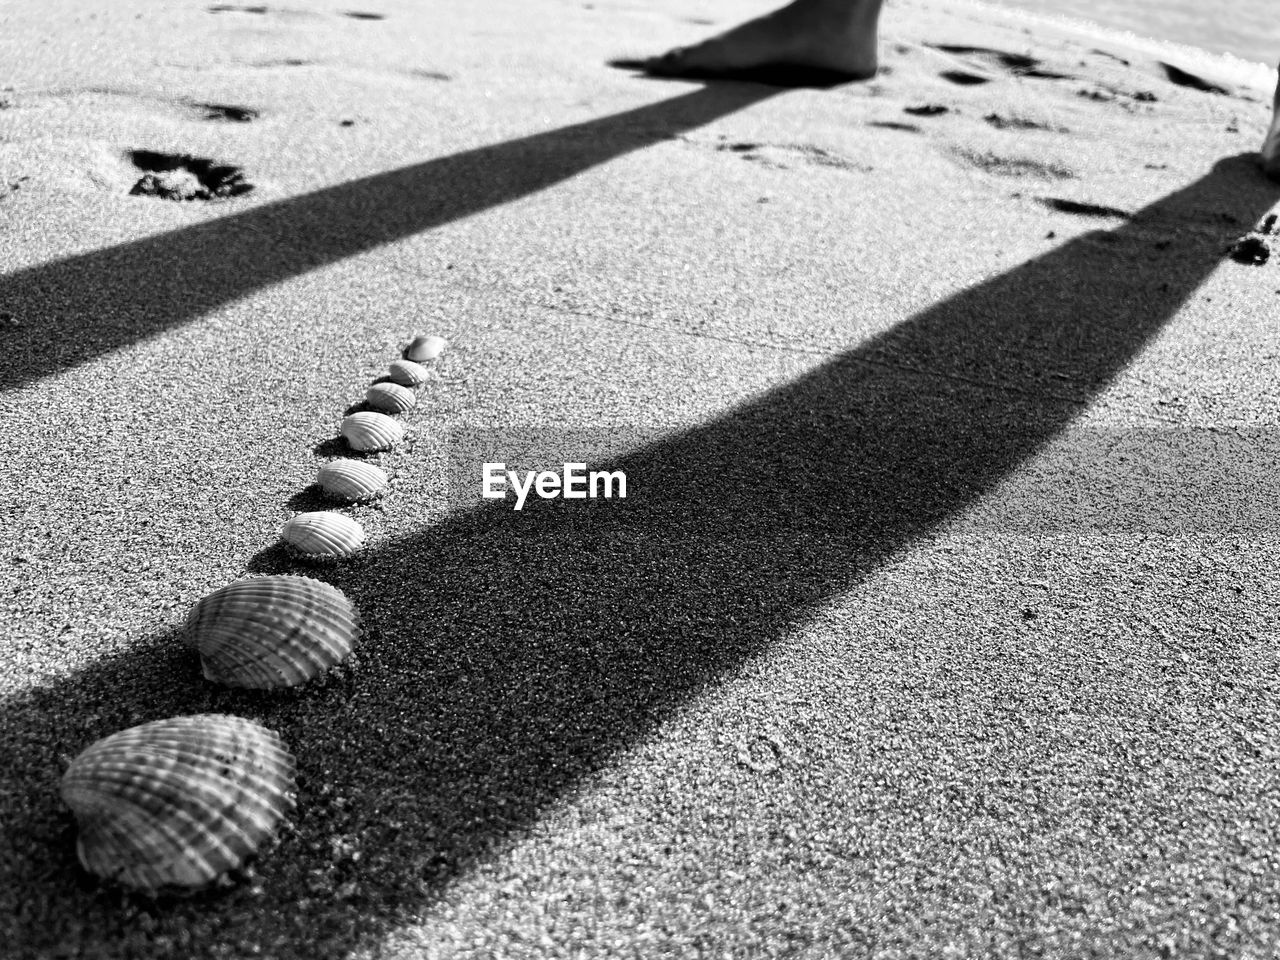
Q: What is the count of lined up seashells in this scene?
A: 8